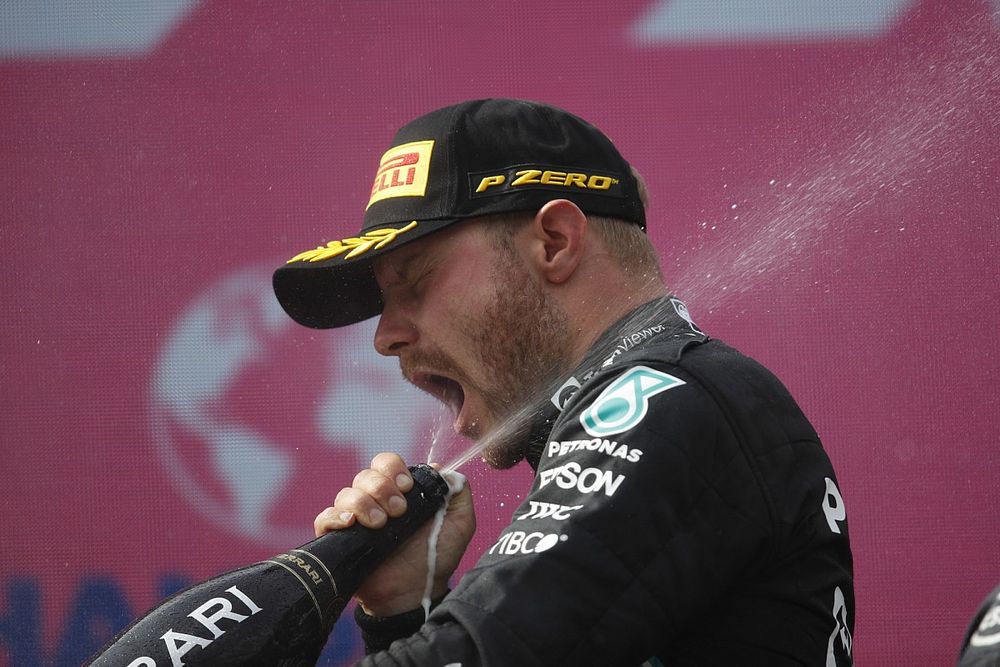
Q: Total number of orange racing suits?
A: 0